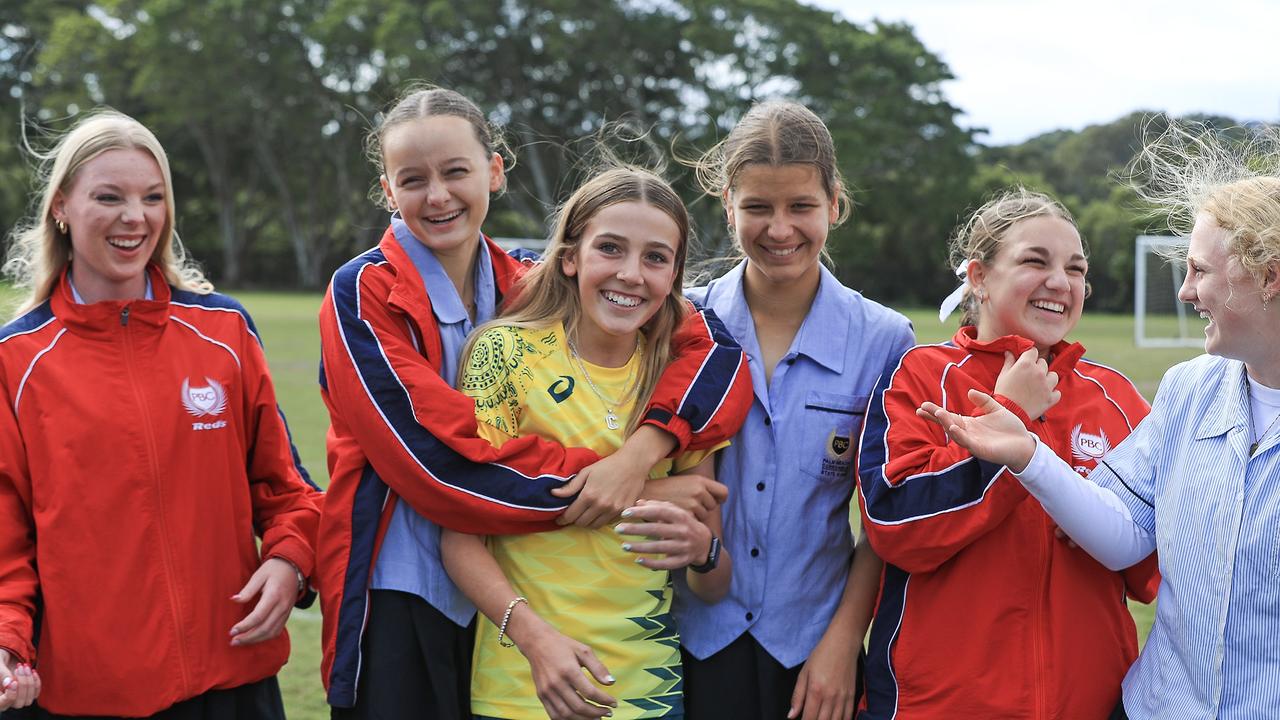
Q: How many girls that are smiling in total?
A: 6